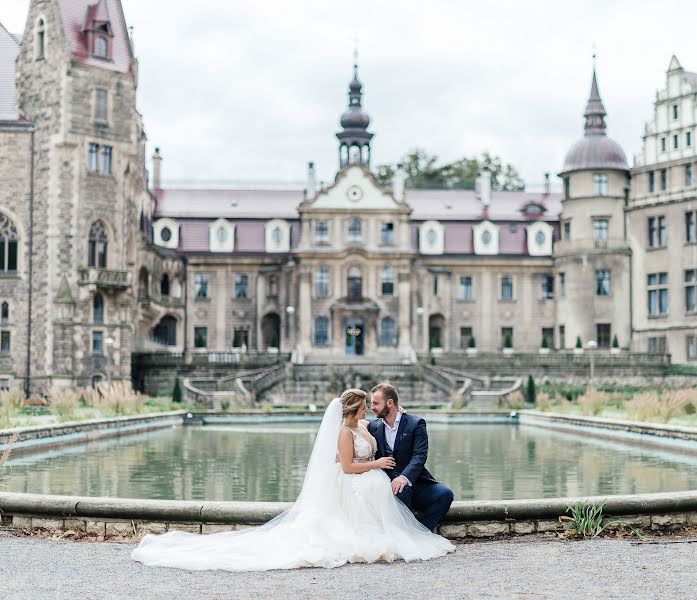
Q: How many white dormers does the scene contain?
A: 6